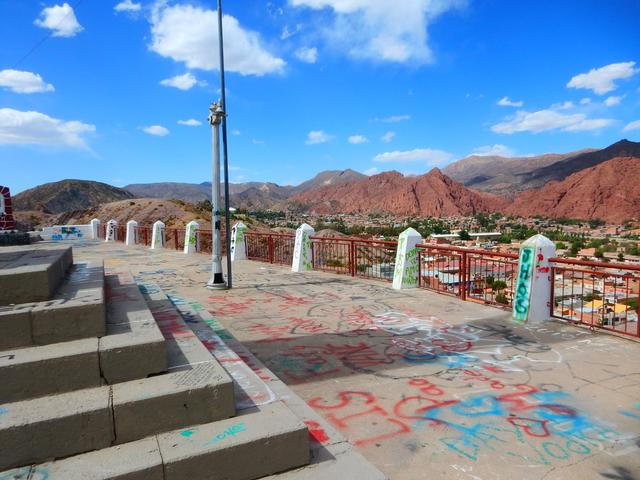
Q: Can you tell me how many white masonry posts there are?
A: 9